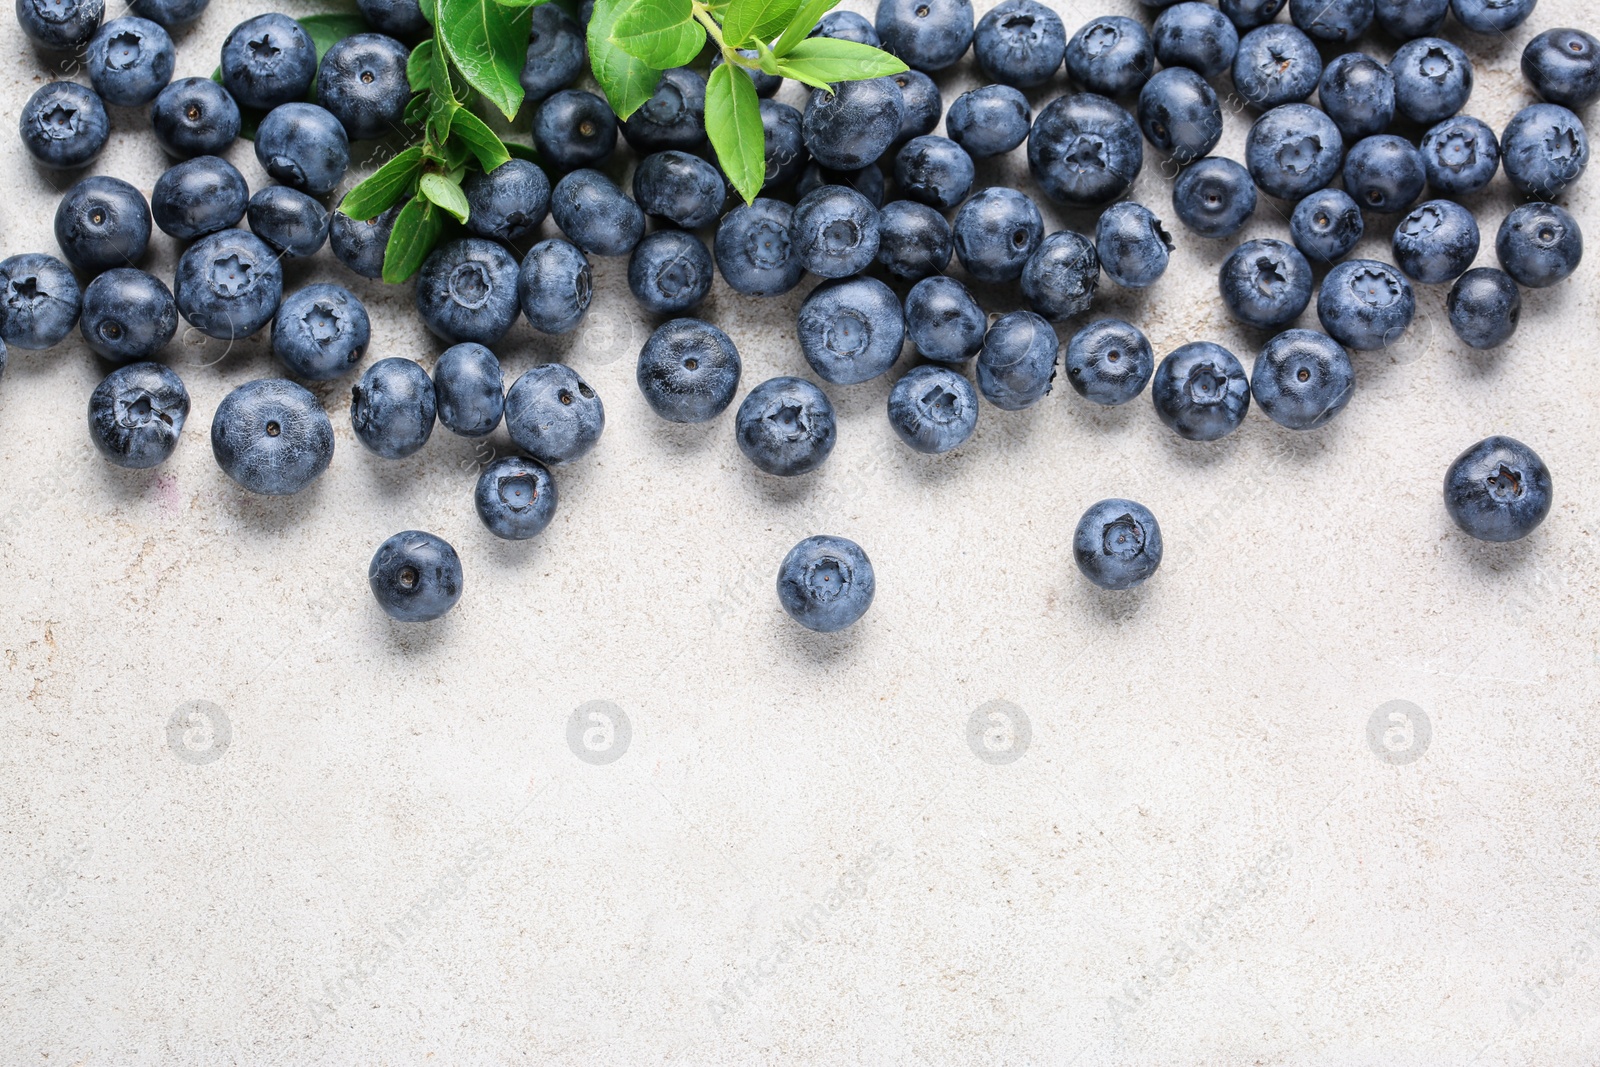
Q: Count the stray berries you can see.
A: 4